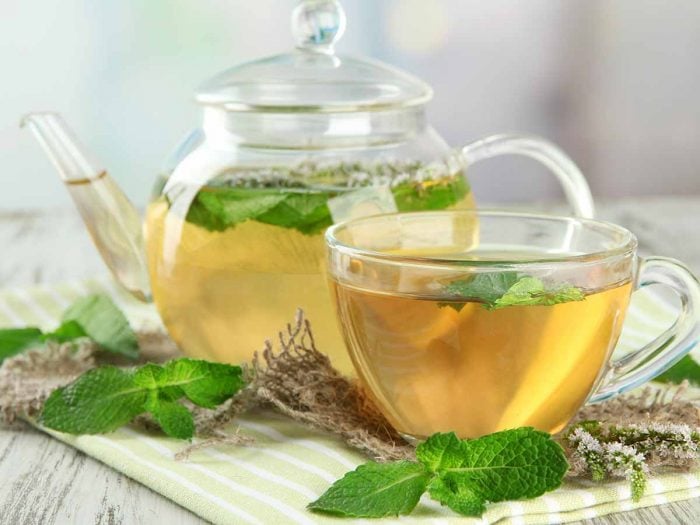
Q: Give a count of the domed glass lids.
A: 1